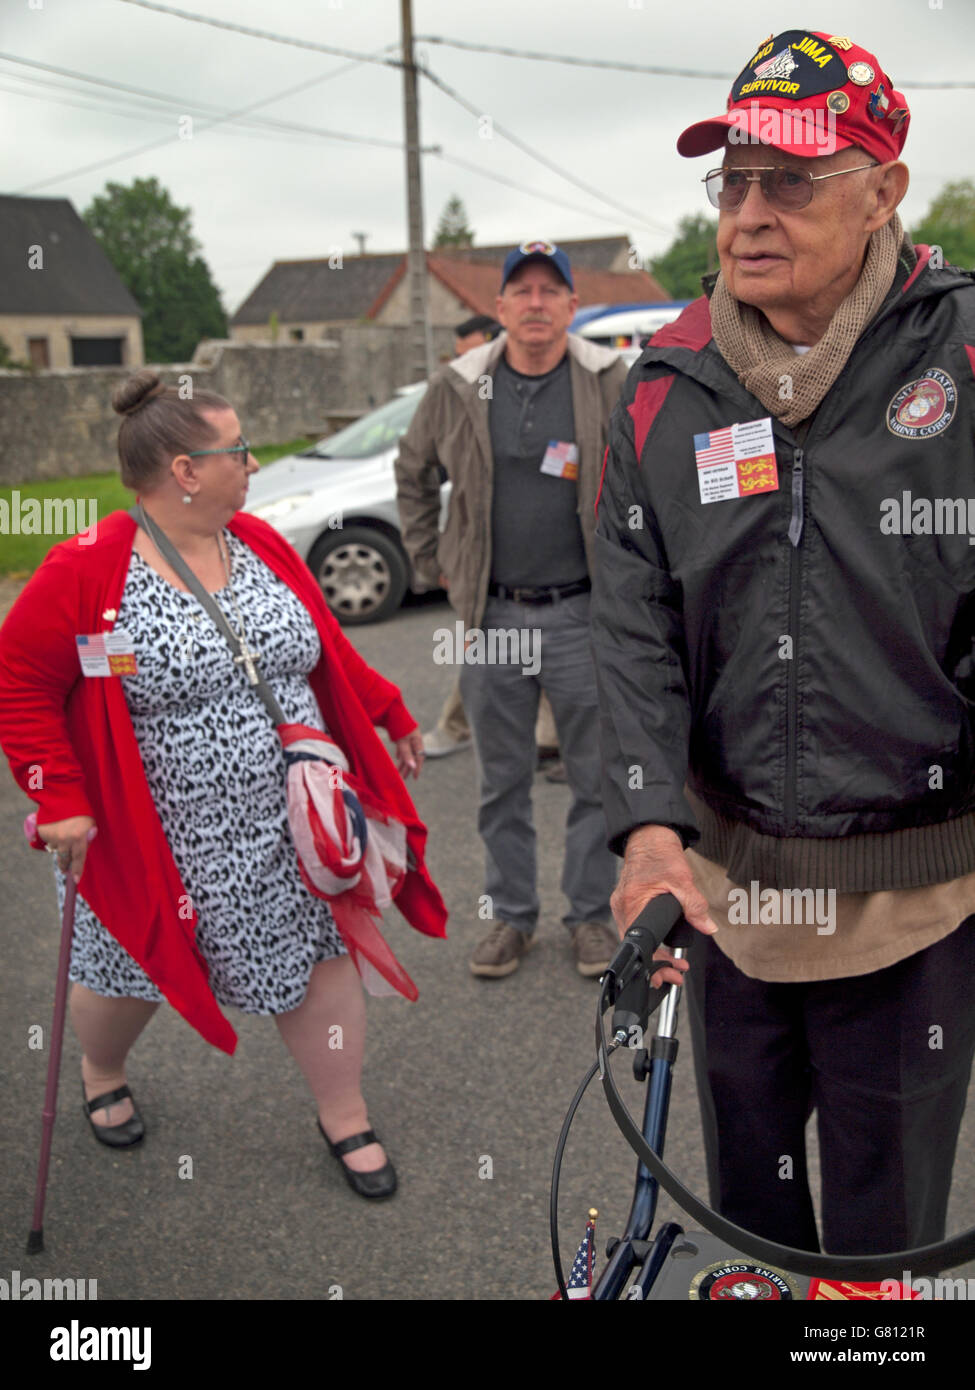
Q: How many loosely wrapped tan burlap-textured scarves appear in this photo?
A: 1